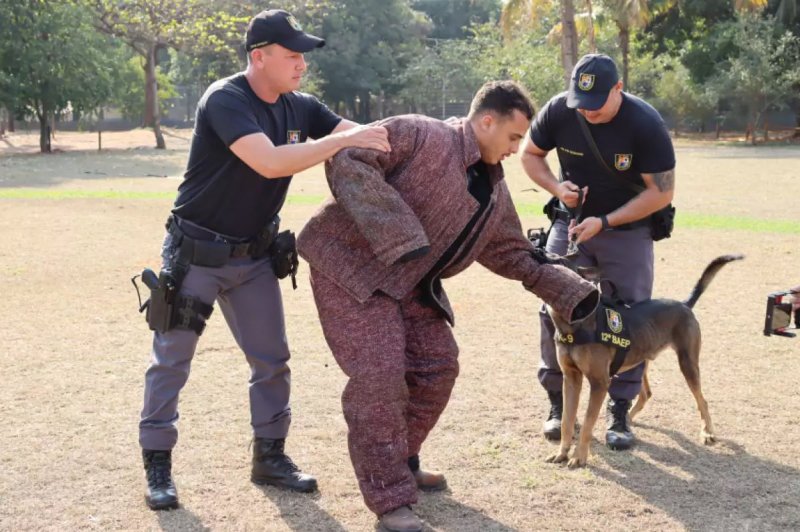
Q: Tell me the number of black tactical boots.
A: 4